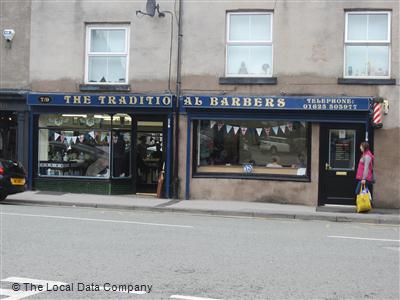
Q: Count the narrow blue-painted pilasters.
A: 4